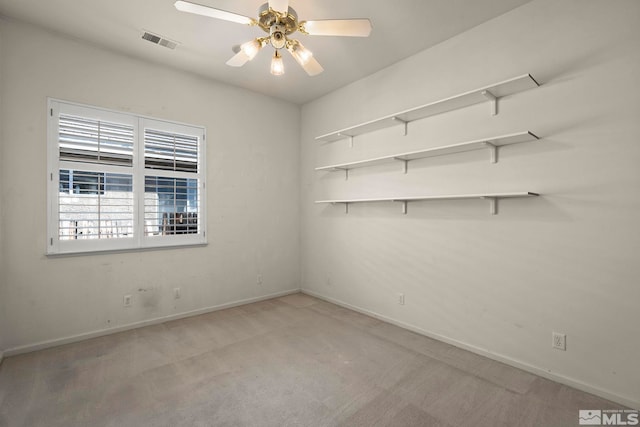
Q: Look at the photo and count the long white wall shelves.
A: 3